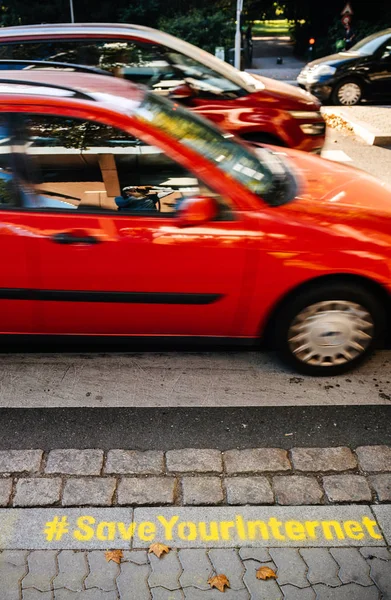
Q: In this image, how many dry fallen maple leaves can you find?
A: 4